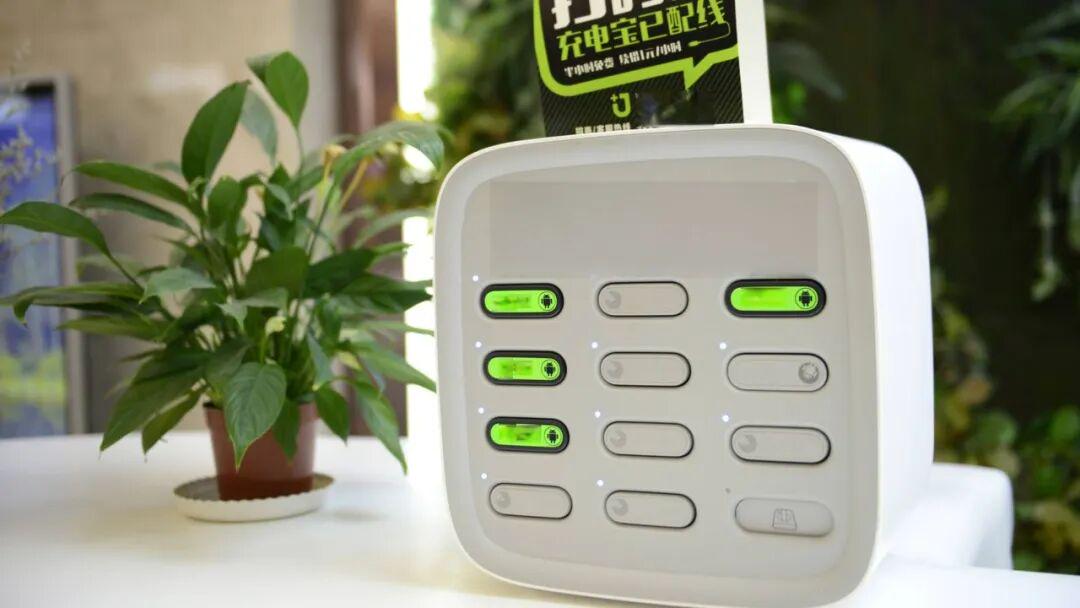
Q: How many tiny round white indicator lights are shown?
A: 9